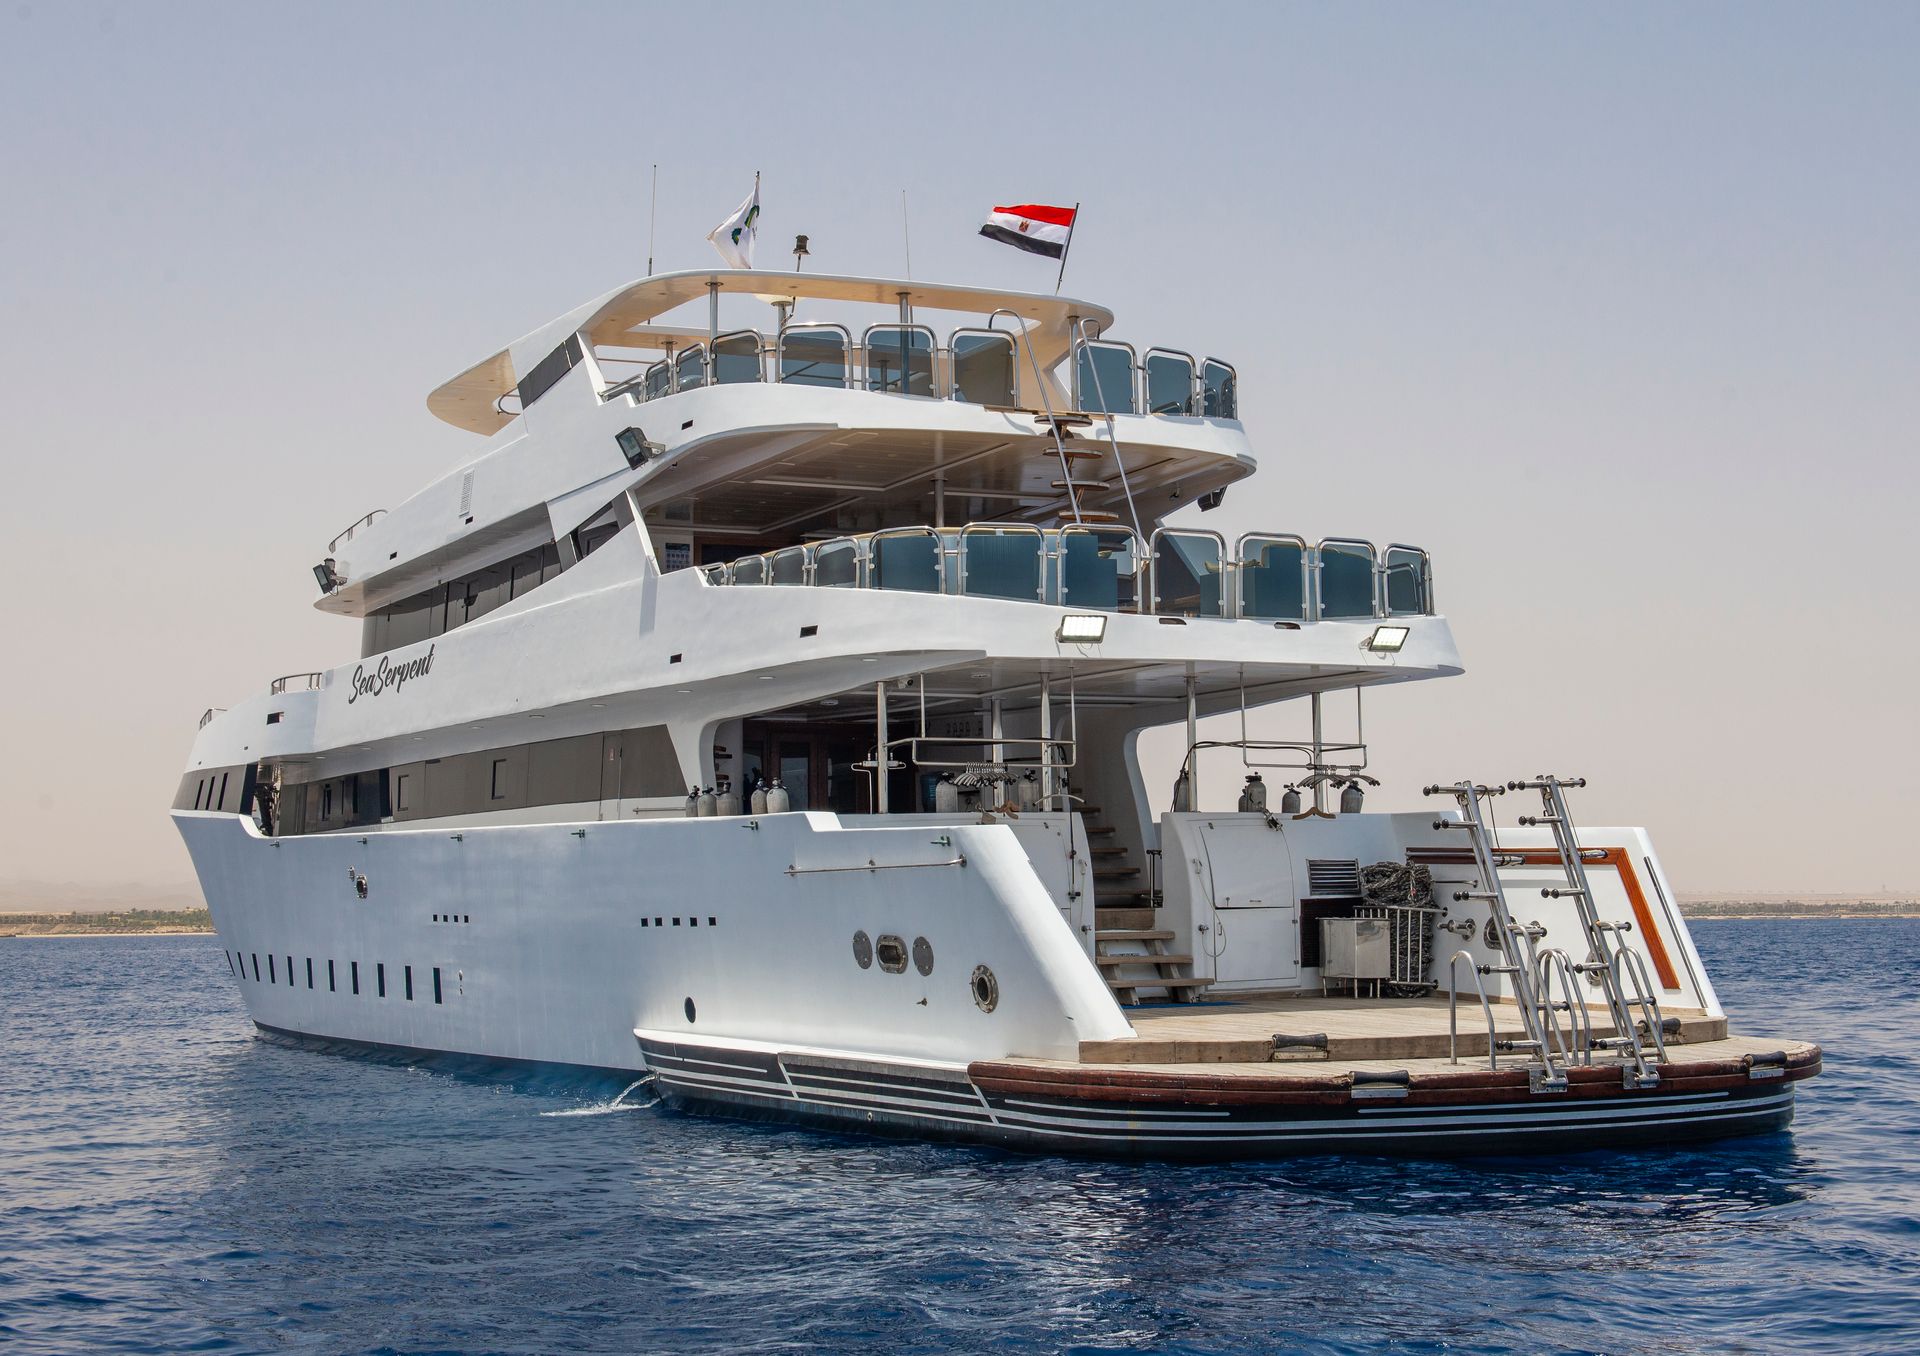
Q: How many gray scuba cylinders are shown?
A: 12